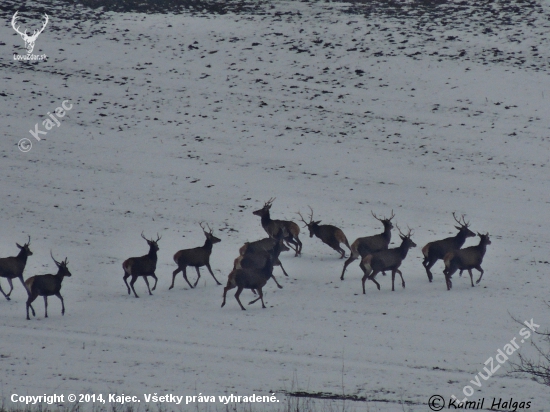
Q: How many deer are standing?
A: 13